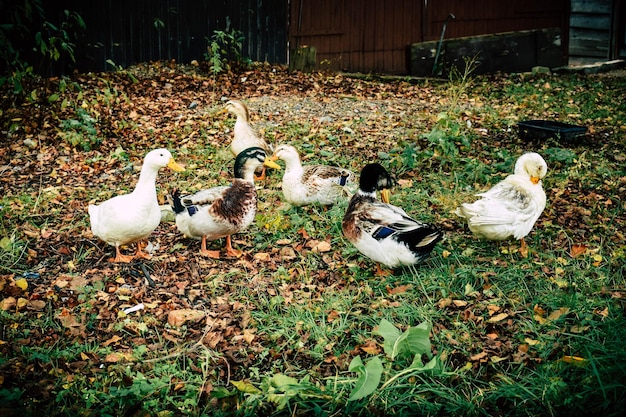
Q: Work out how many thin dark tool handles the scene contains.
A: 1